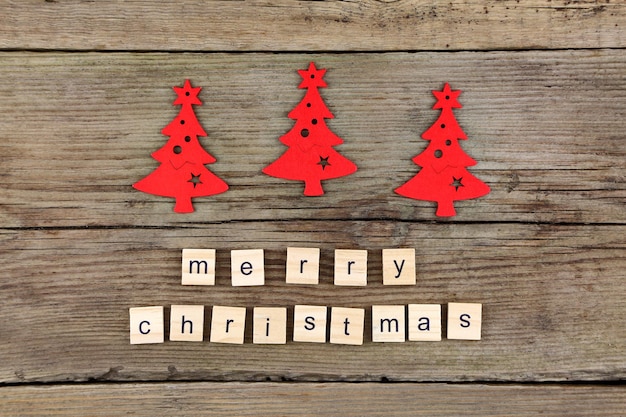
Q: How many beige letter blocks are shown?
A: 14